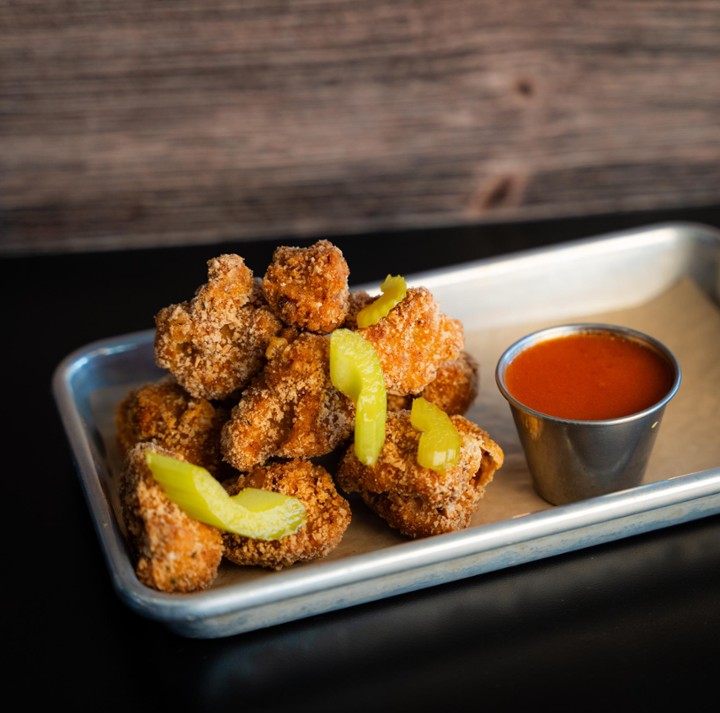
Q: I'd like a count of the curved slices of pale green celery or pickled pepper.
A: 4